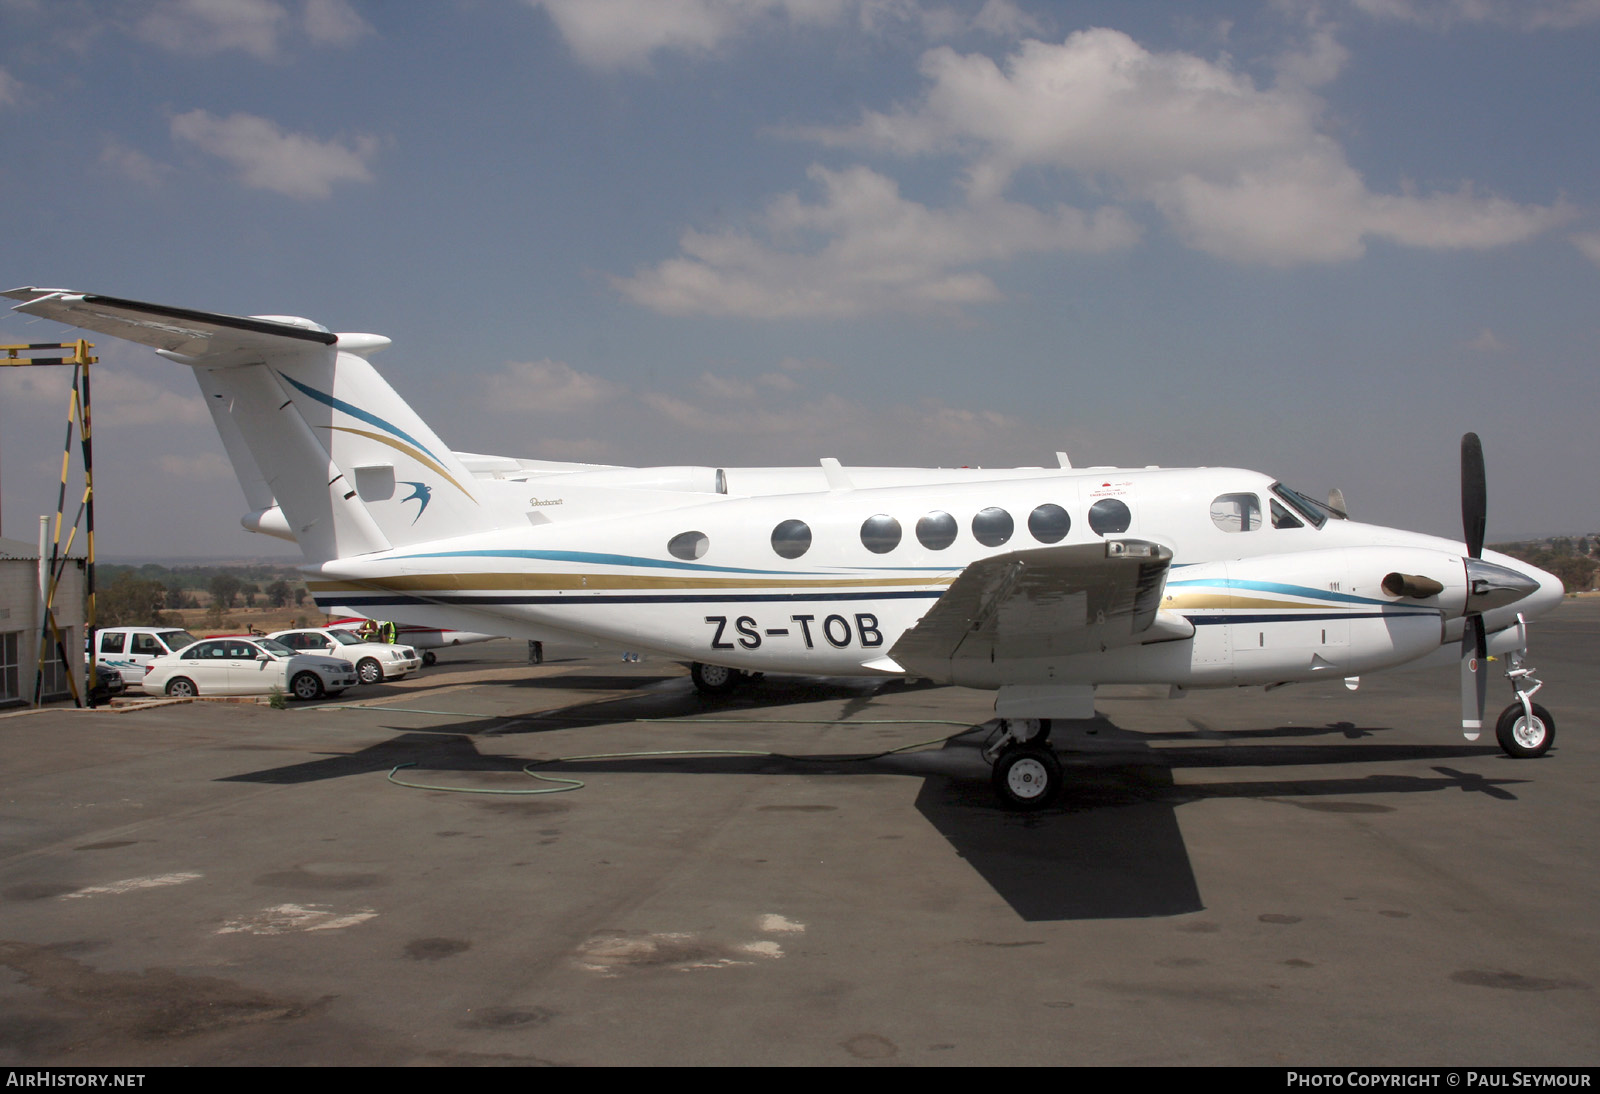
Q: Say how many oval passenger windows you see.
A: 7